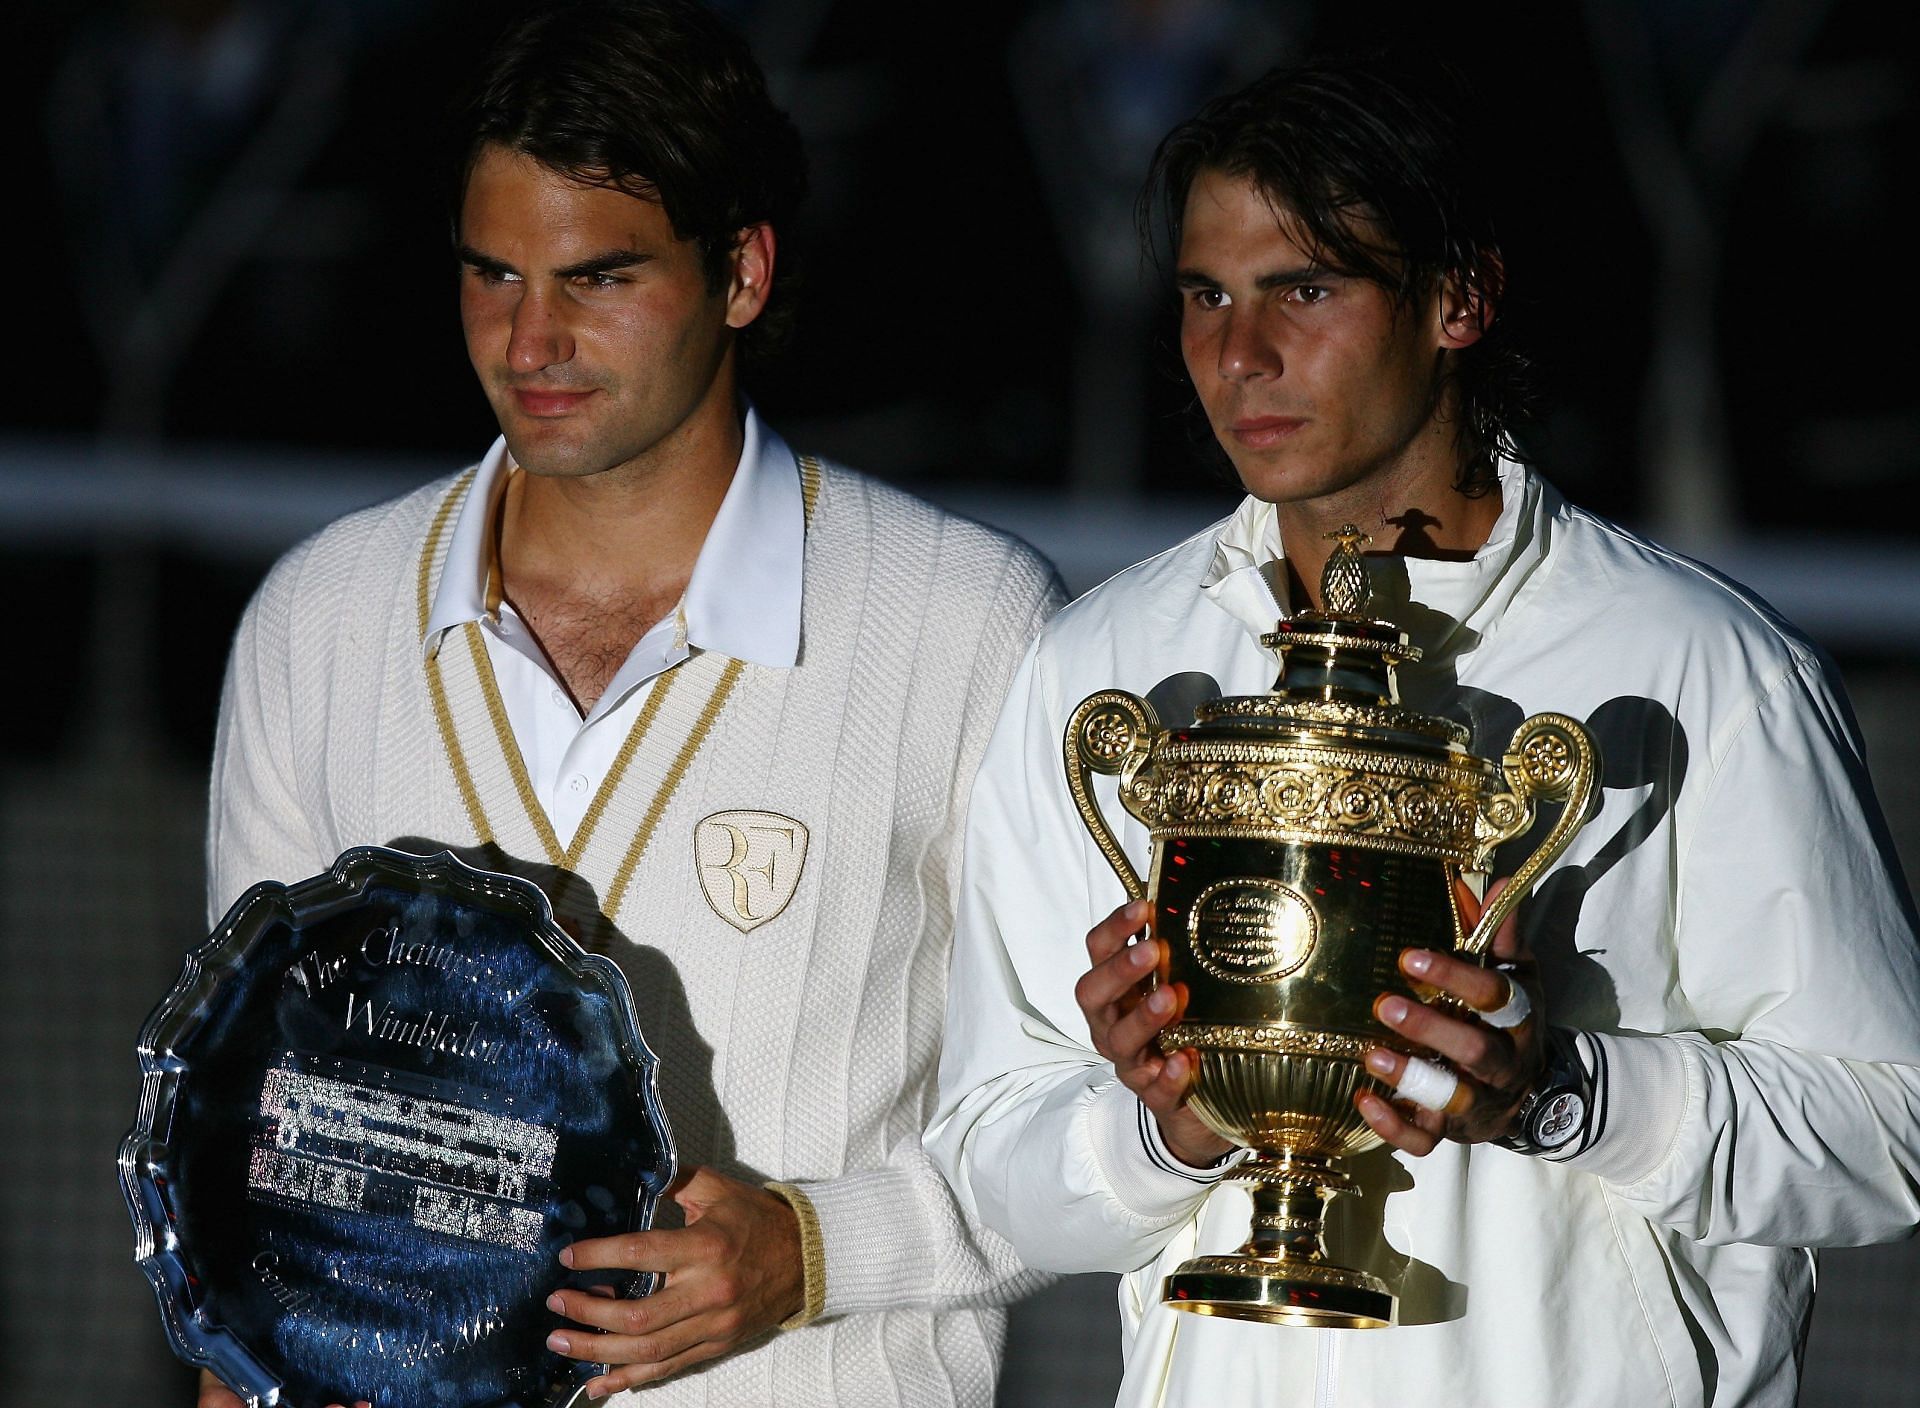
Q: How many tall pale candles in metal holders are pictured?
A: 0